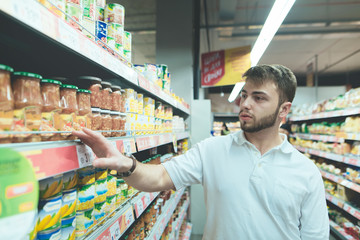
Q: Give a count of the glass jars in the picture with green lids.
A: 5